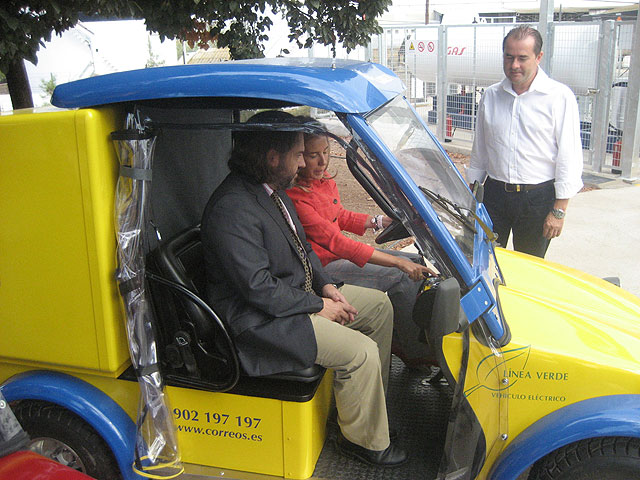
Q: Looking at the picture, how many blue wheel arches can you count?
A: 2